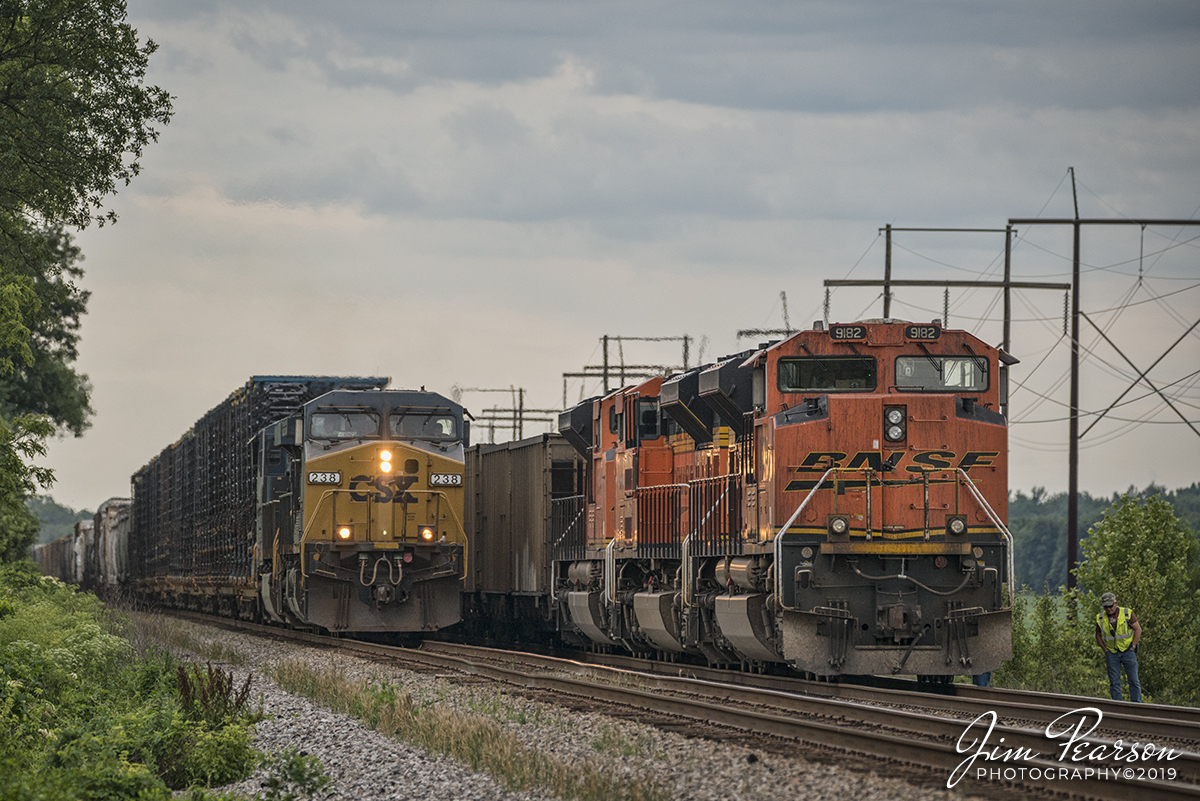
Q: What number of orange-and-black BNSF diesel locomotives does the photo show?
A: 3